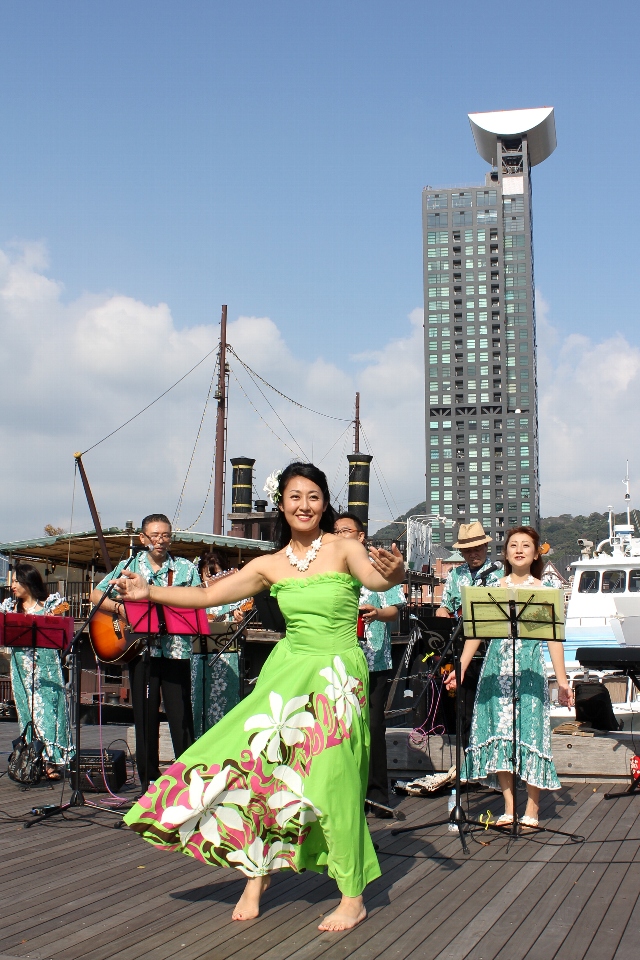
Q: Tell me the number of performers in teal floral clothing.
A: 6